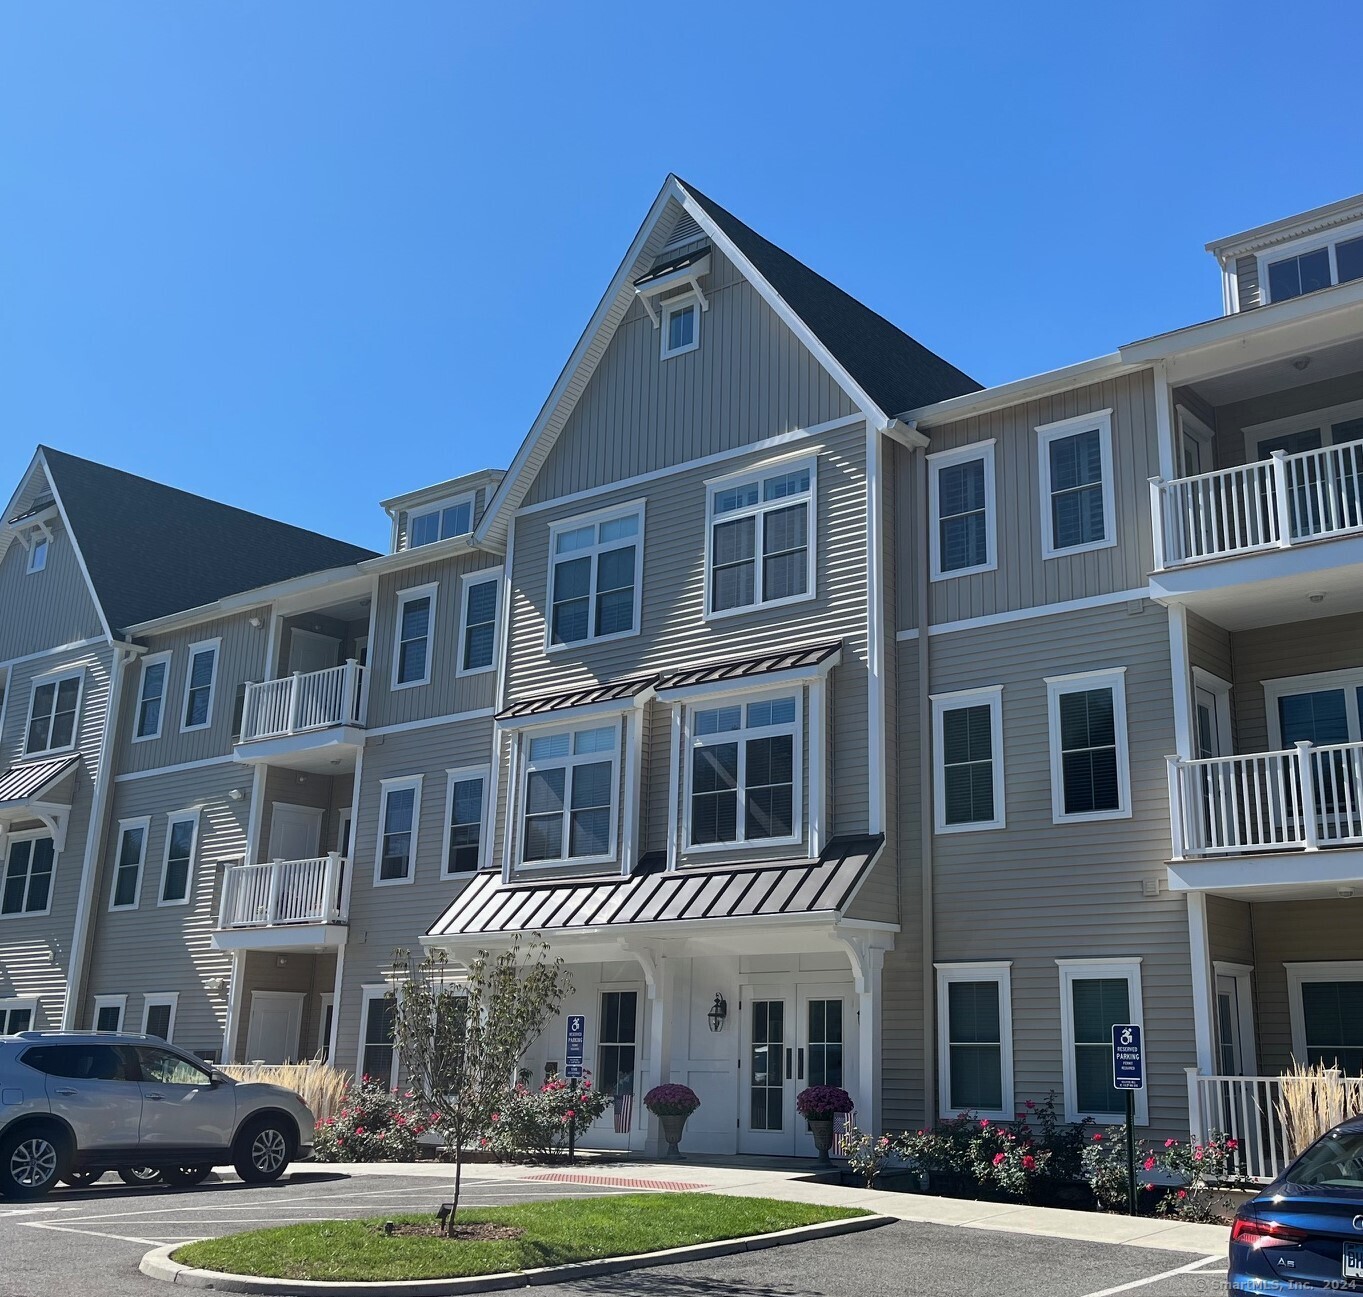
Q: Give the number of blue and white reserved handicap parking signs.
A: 2